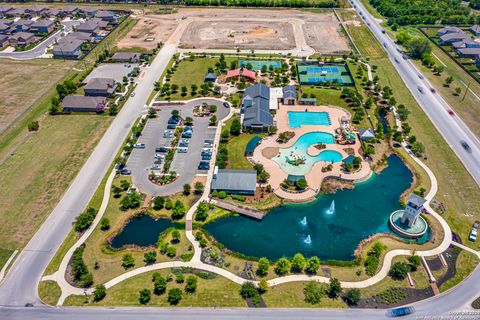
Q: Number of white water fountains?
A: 3